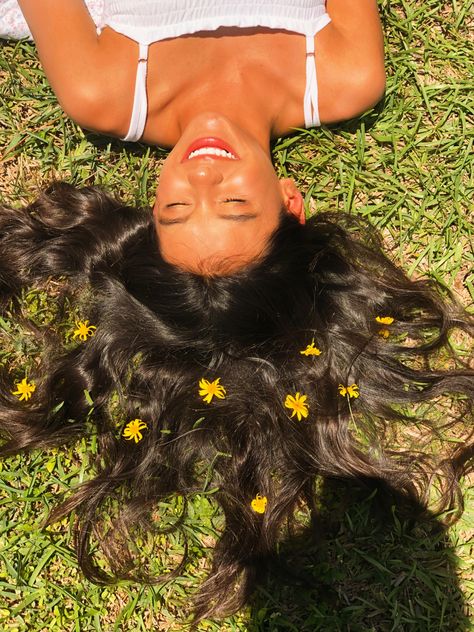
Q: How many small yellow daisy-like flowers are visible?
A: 9